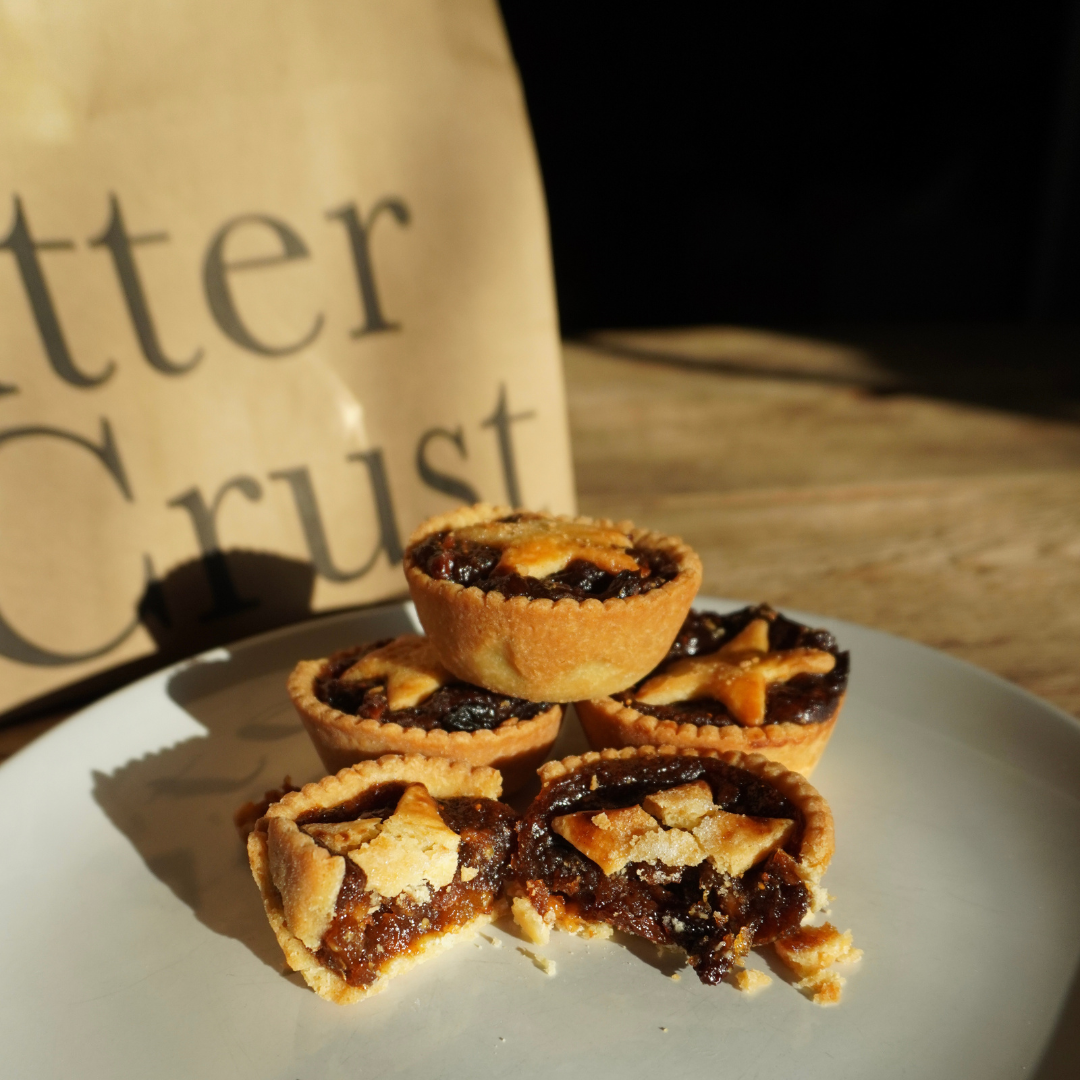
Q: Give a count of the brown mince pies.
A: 5